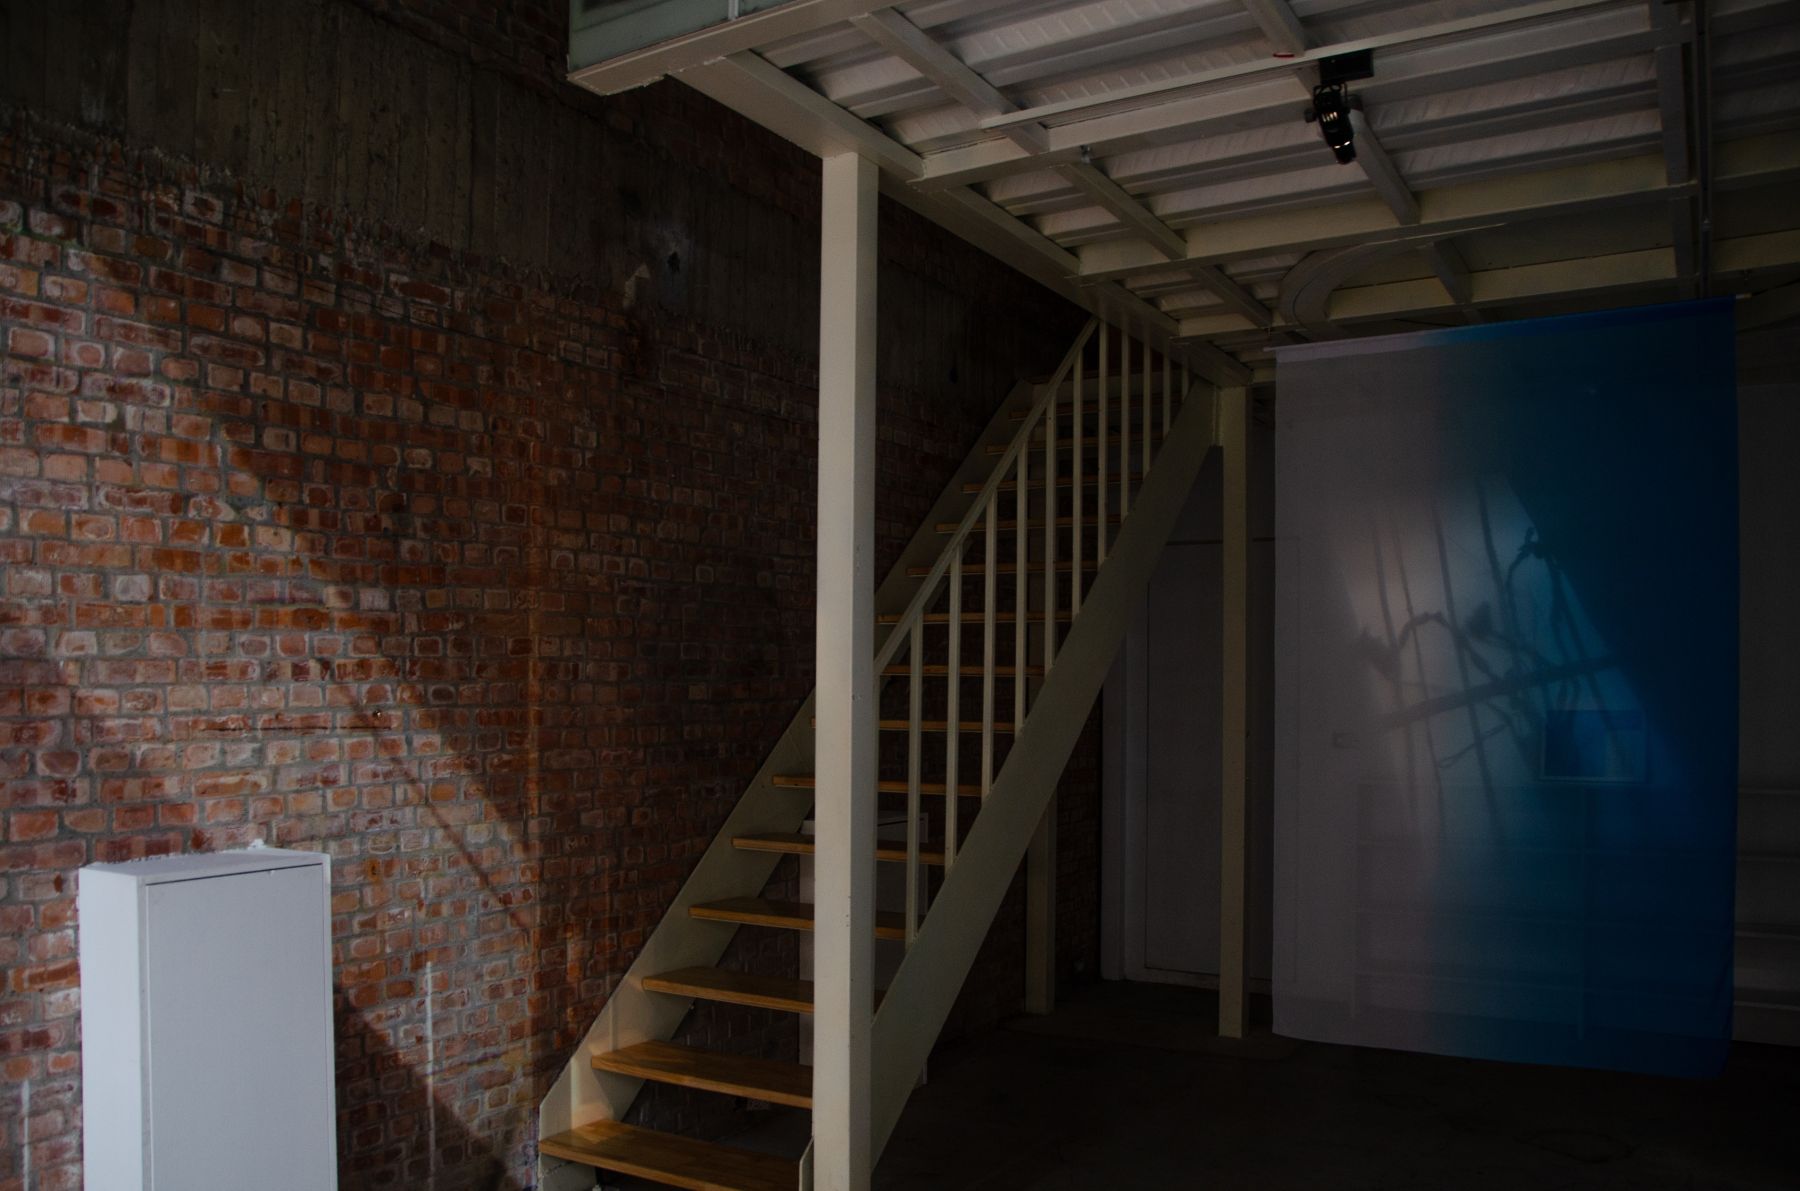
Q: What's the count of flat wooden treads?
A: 14